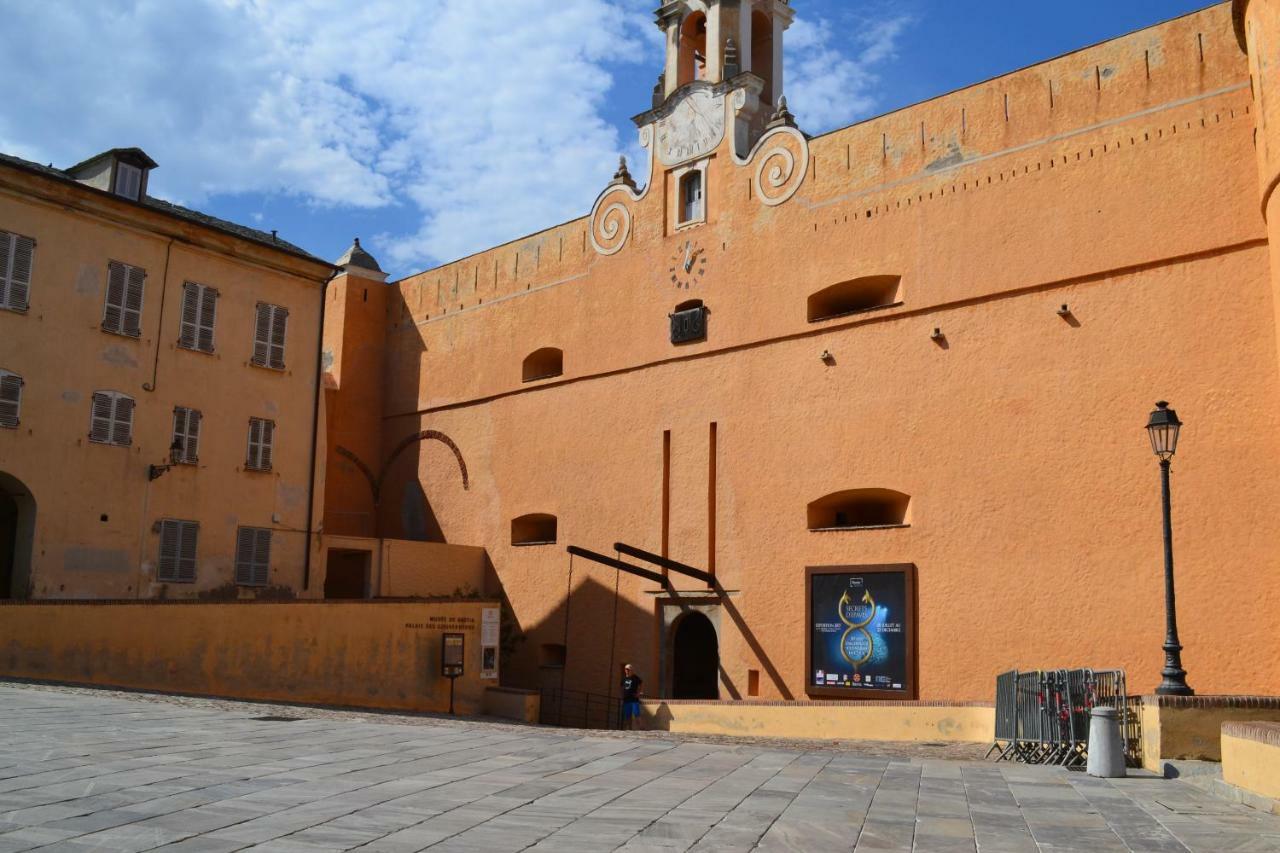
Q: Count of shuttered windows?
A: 10